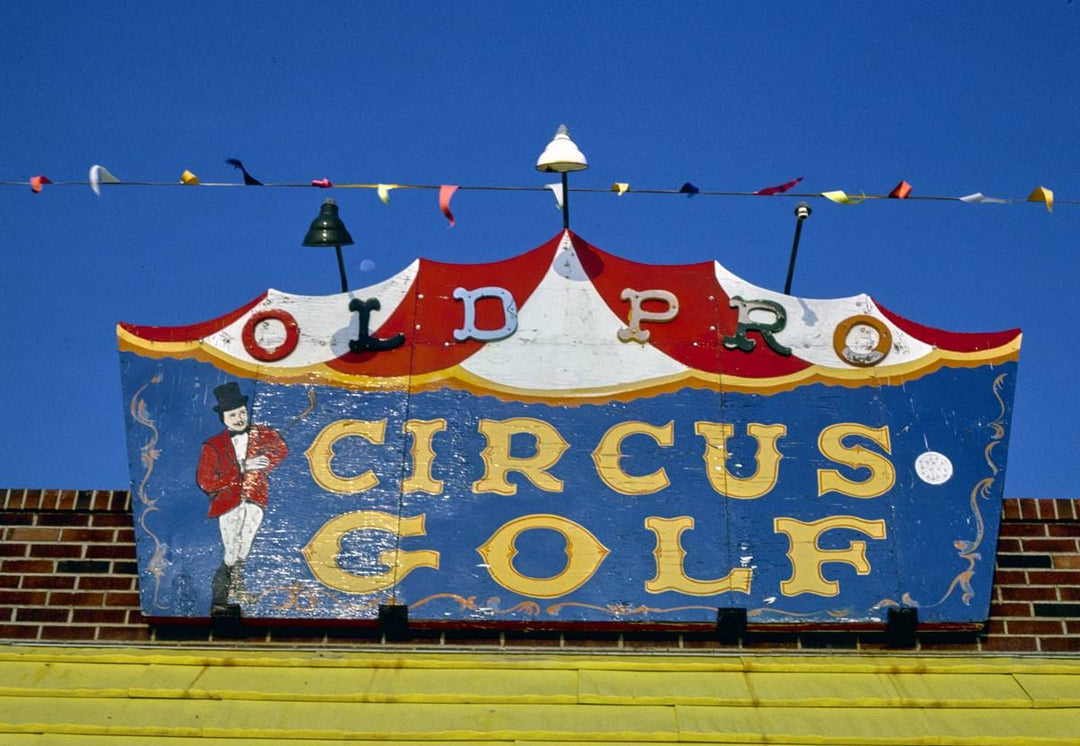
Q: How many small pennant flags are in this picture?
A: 15